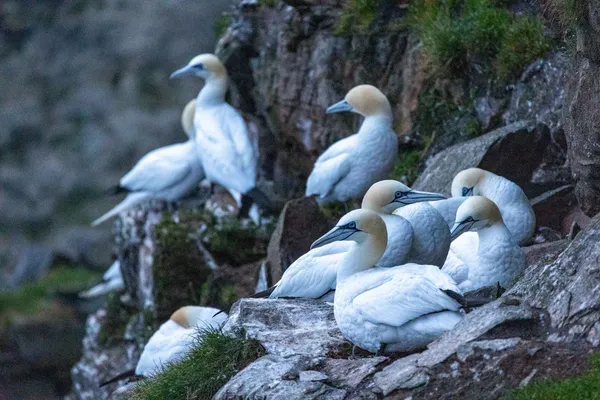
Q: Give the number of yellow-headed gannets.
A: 8